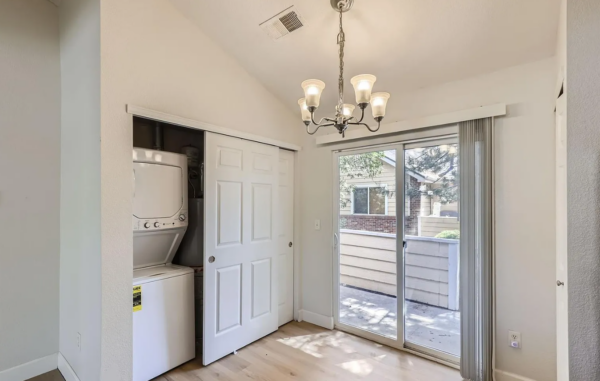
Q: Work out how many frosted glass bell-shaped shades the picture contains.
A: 5